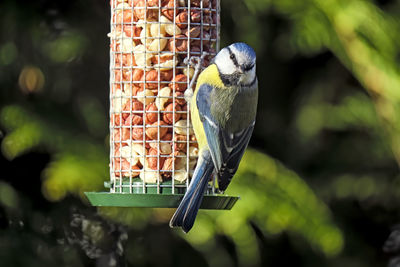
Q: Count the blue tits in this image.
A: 1